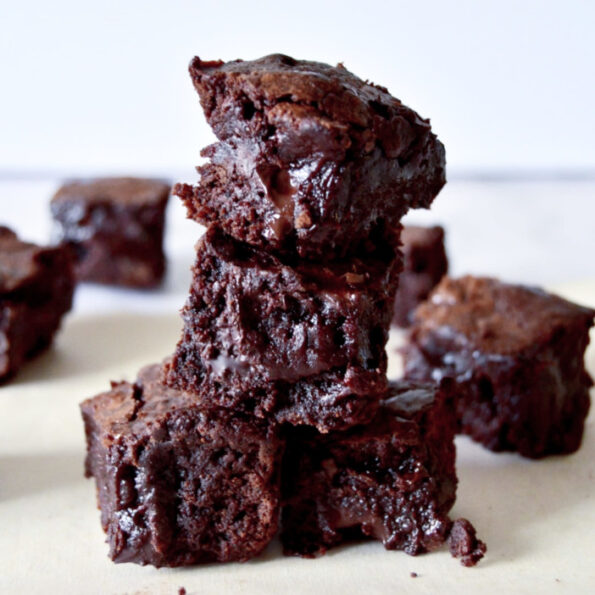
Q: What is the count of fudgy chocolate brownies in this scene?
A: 8